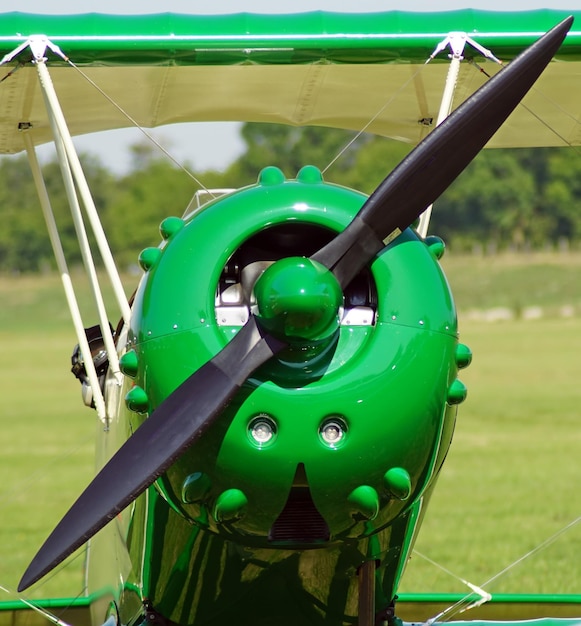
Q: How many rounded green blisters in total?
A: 13